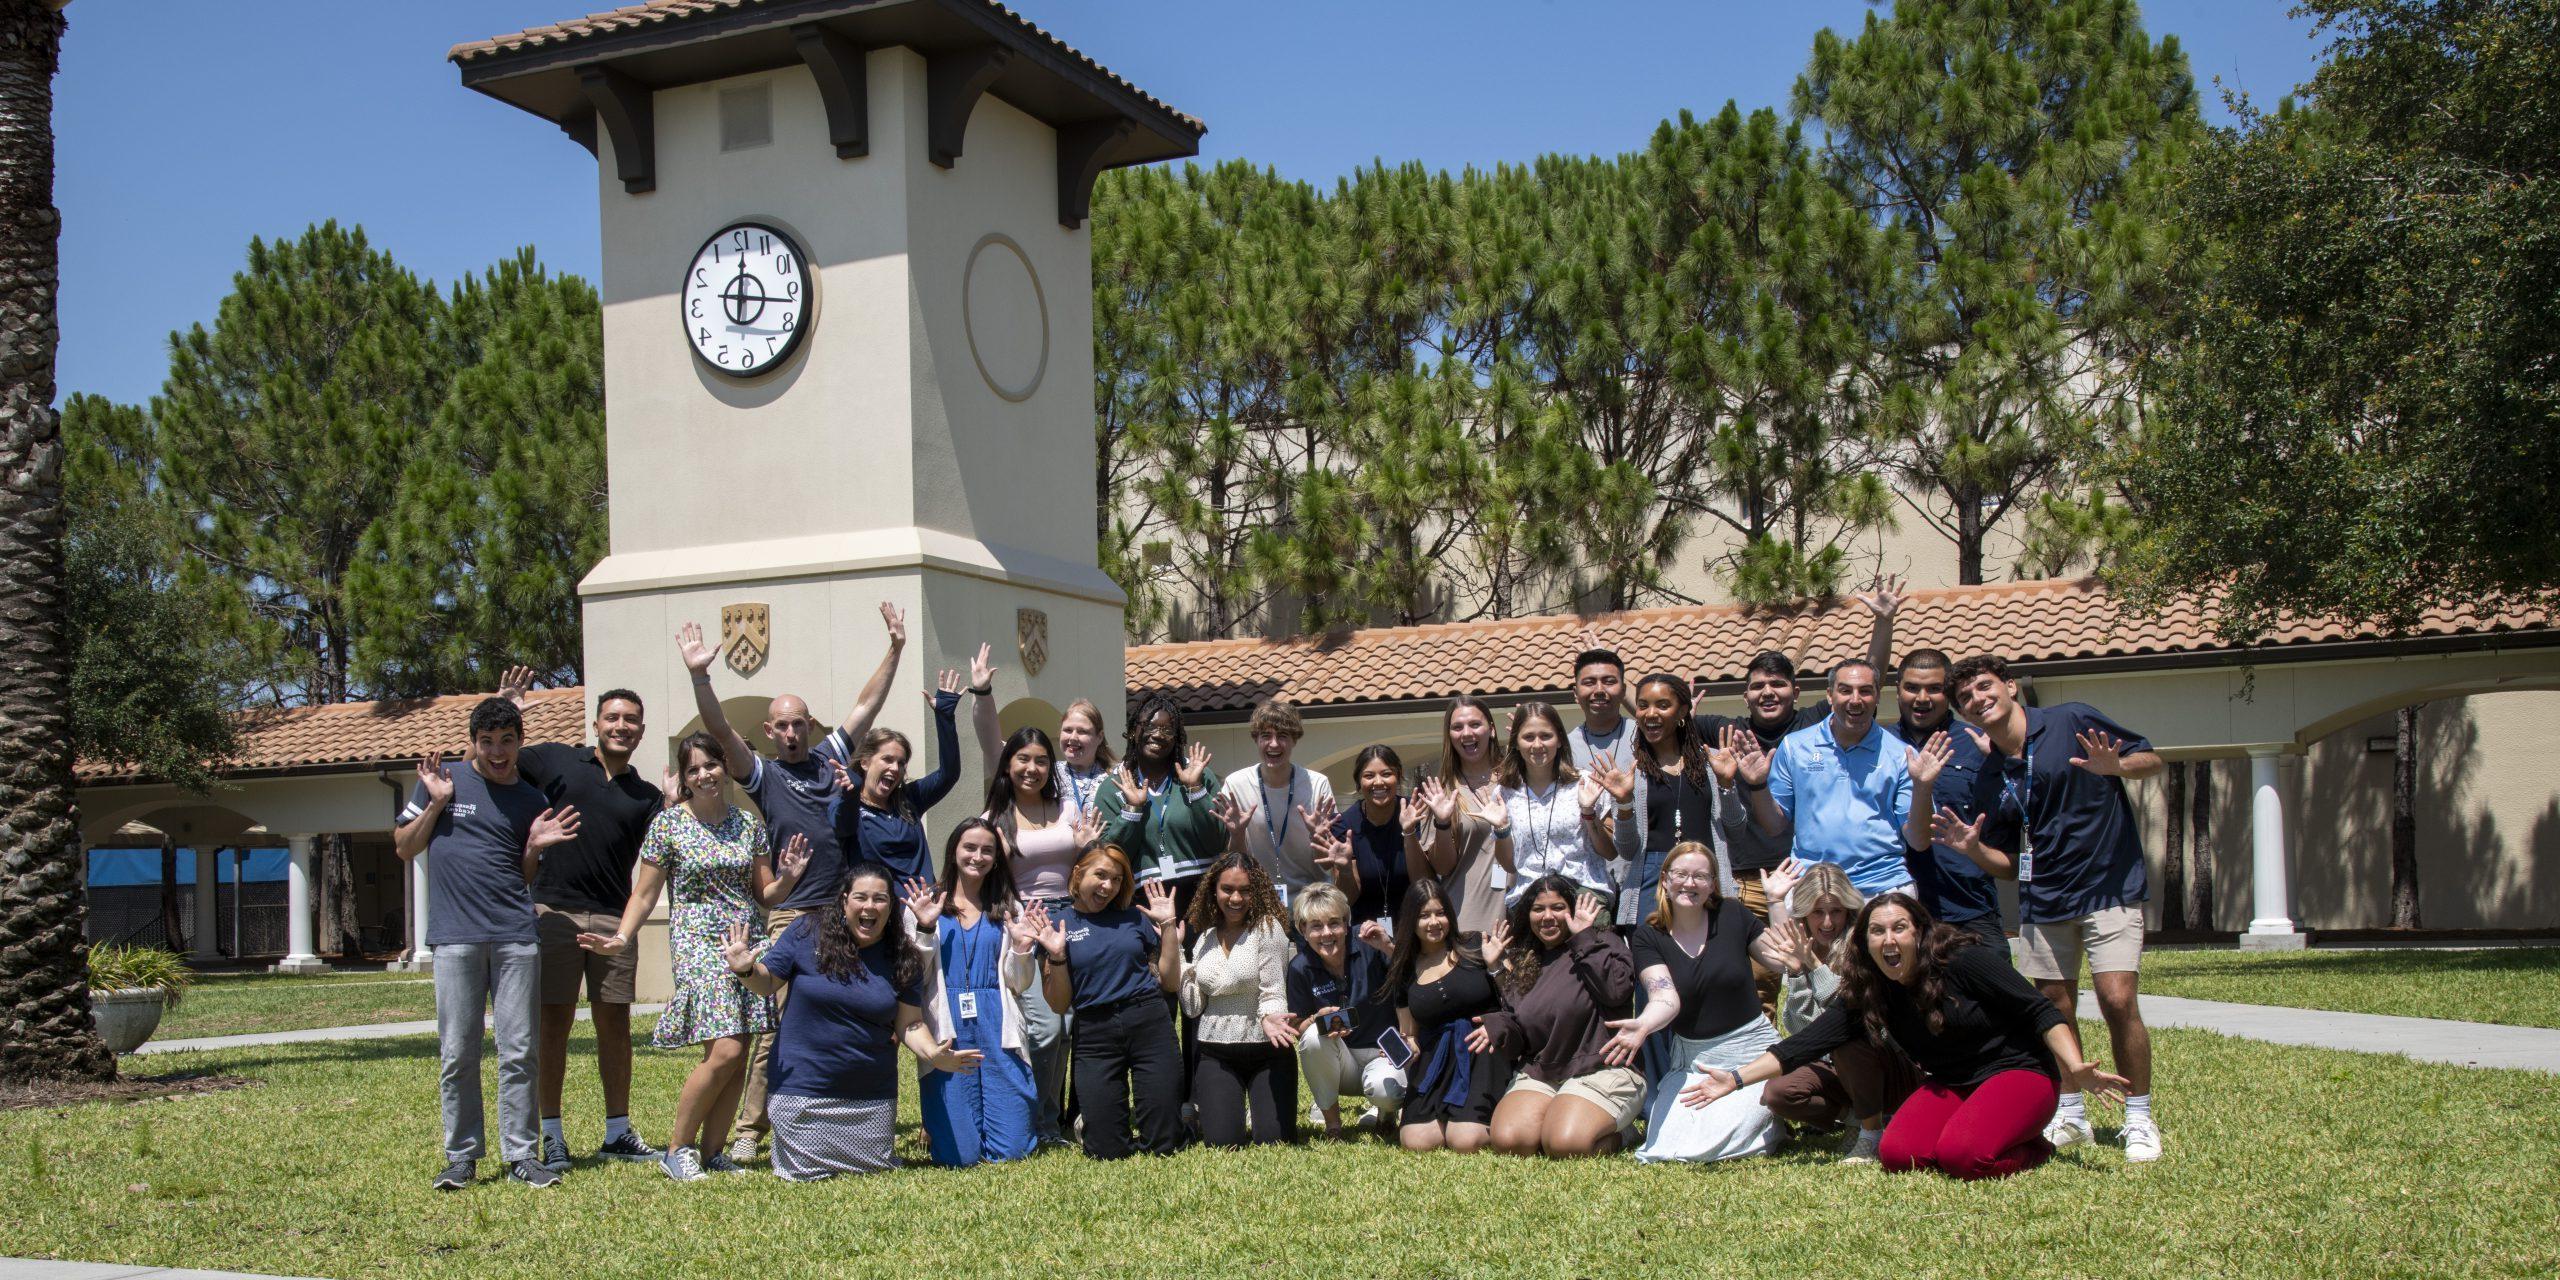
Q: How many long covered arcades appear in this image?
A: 1